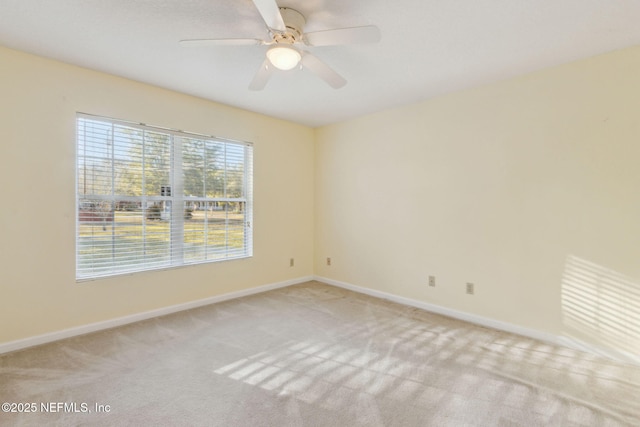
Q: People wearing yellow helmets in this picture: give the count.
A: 0